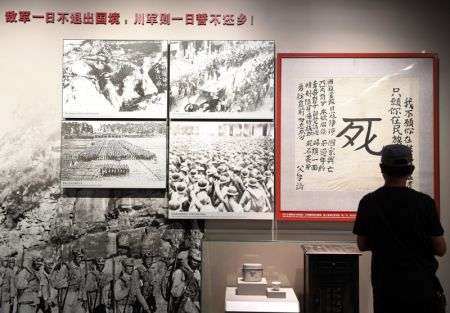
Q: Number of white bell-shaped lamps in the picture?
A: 0